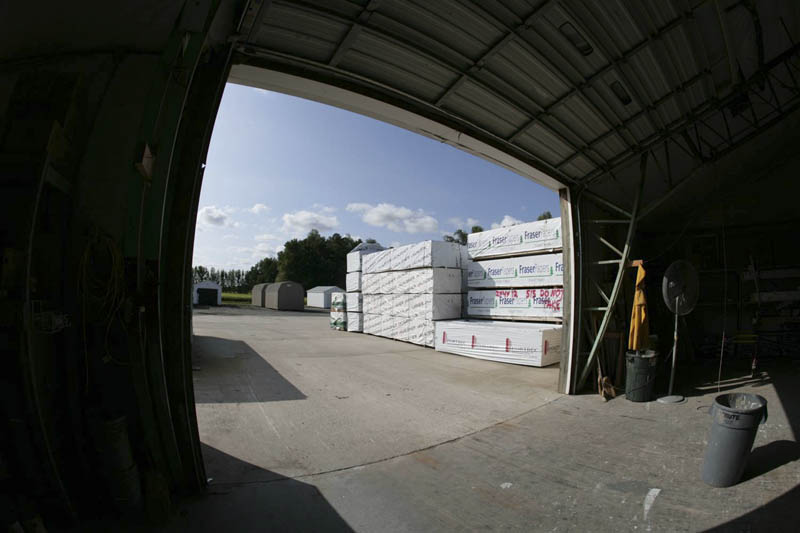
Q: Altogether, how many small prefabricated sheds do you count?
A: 4